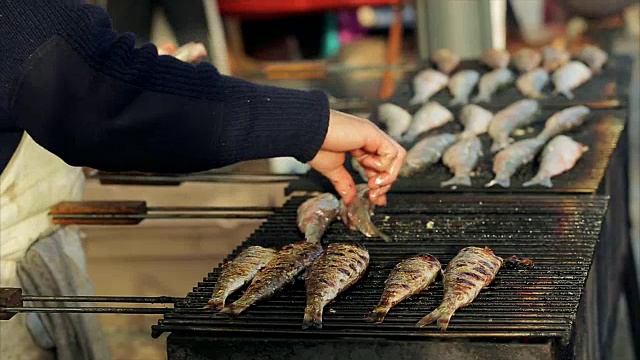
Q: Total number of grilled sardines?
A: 5